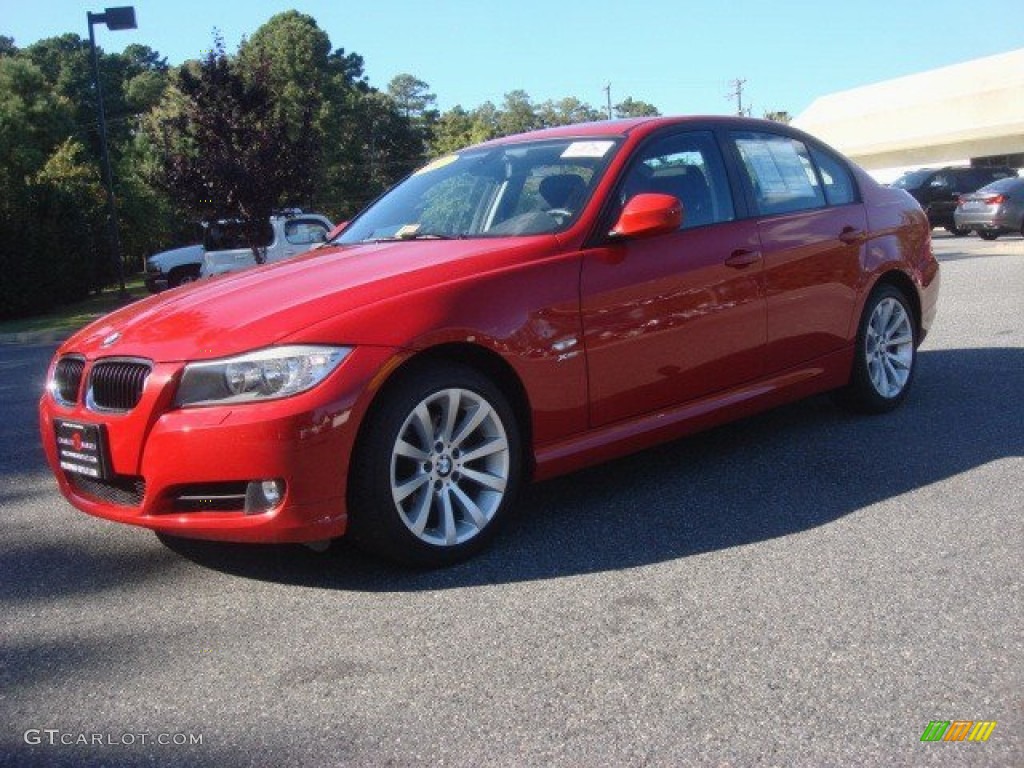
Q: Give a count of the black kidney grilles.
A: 2